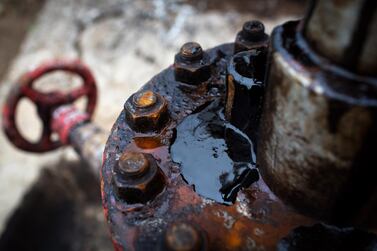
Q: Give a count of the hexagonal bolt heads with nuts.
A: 5